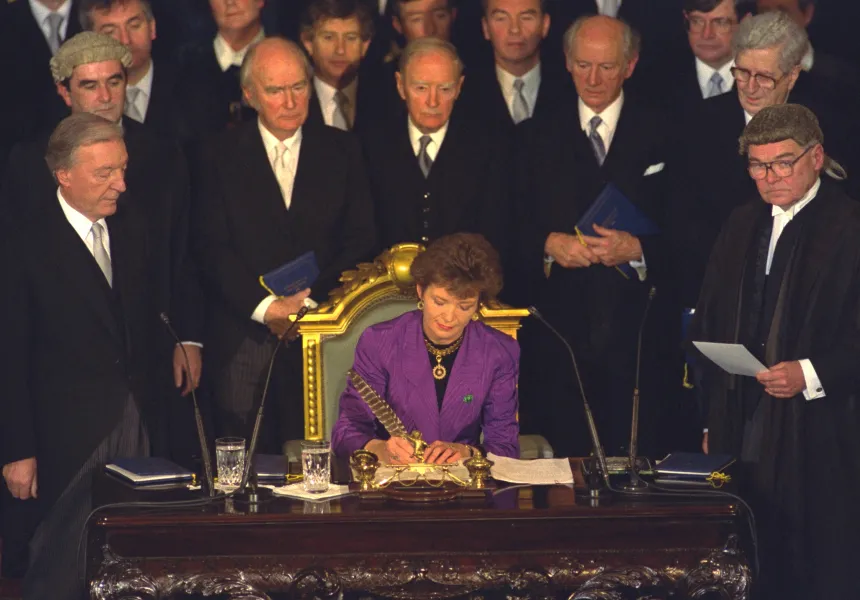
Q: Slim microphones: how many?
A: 4